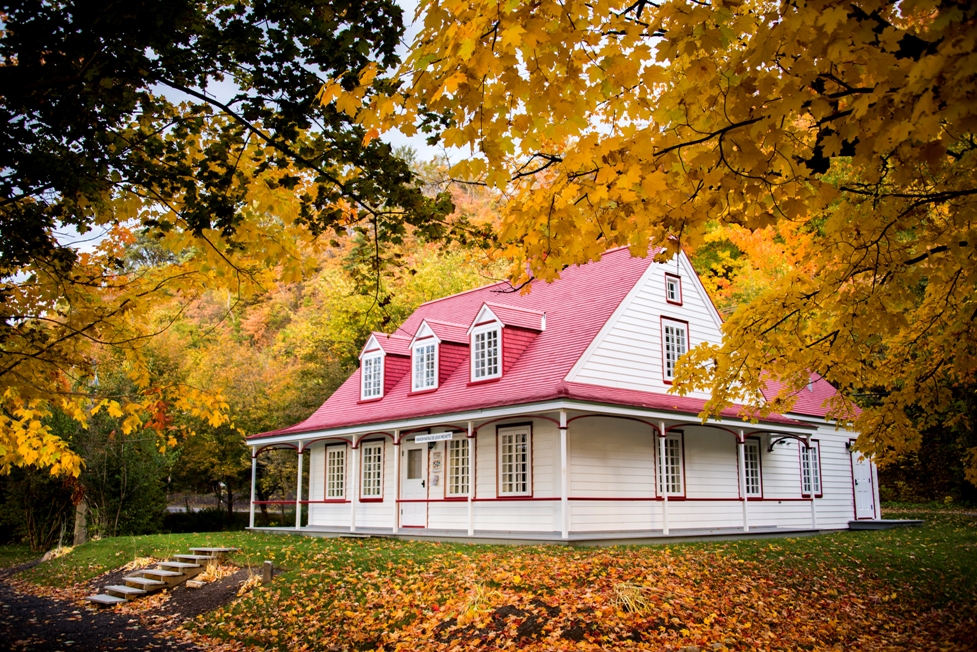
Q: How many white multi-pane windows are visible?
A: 12